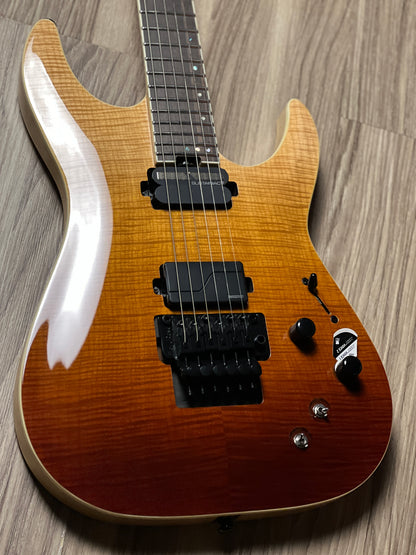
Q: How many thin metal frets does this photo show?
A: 12